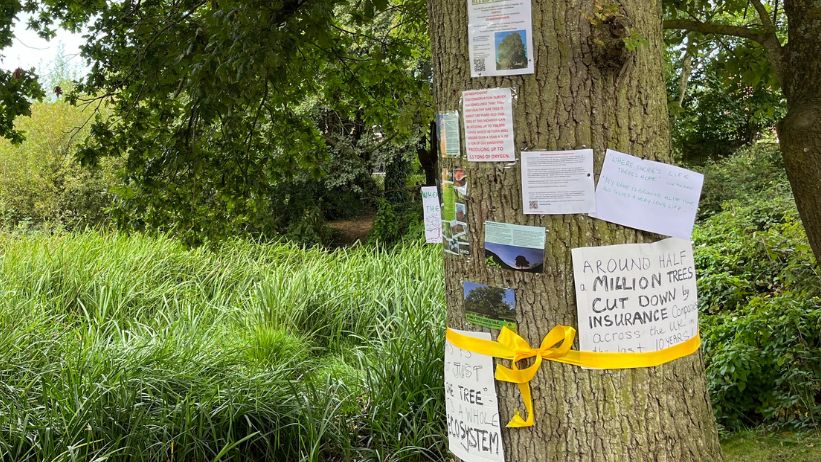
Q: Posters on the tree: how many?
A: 11